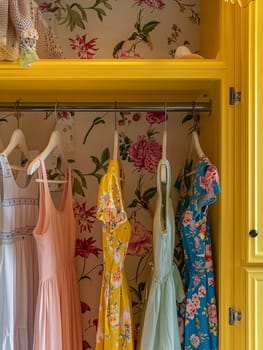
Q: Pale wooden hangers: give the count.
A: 5